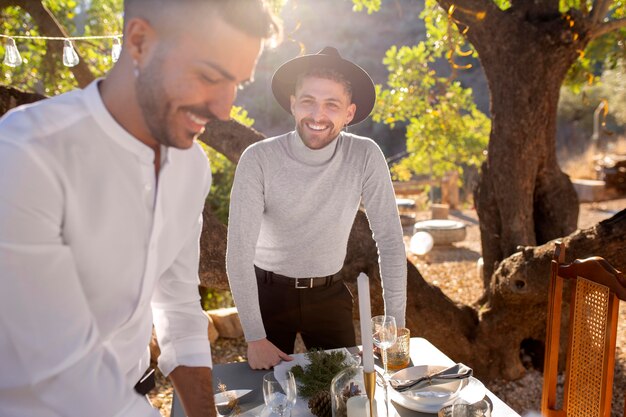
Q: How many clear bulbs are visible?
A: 3